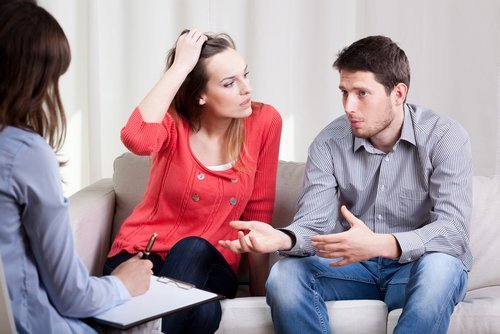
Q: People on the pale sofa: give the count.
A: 2